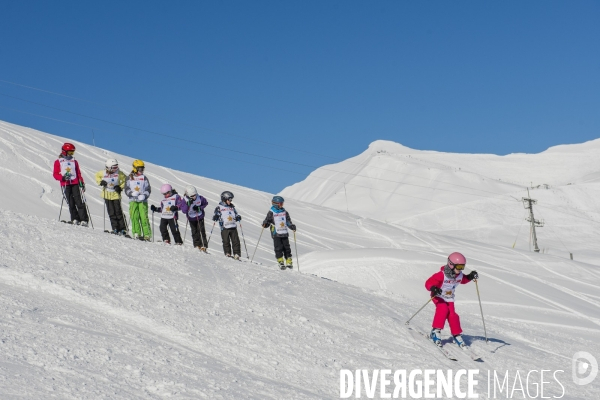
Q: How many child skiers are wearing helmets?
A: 8